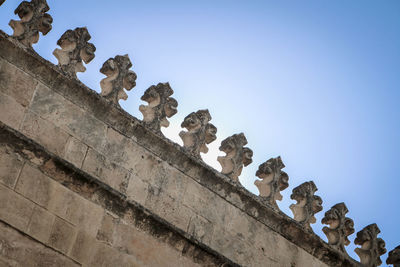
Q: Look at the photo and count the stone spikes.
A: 11